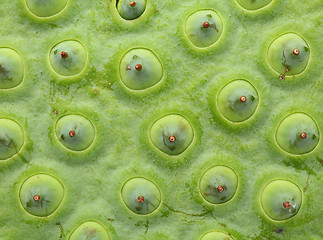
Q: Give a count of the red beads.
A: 13